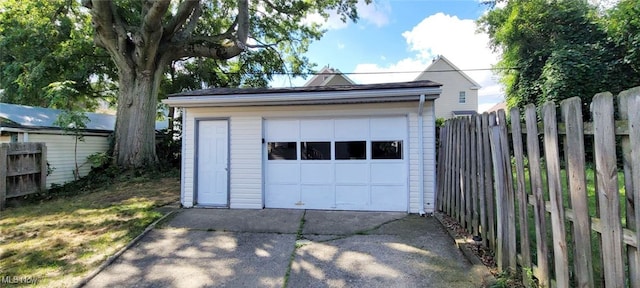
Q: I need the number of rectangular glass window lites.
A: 4